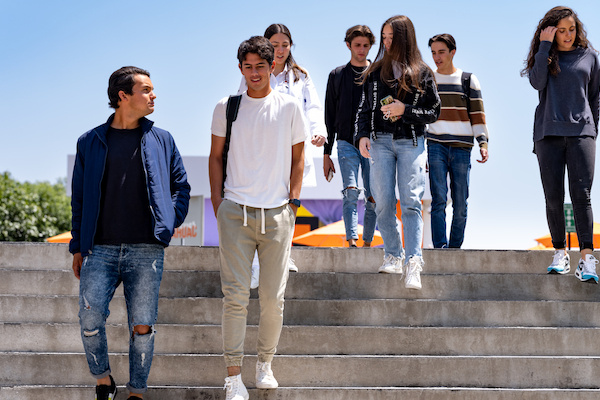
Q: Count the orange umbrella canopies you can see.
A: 3